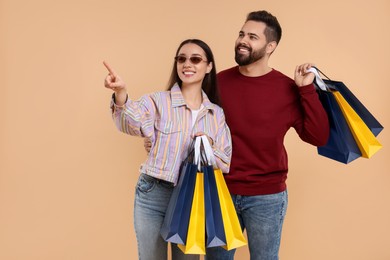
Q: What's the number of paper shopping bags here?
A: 7